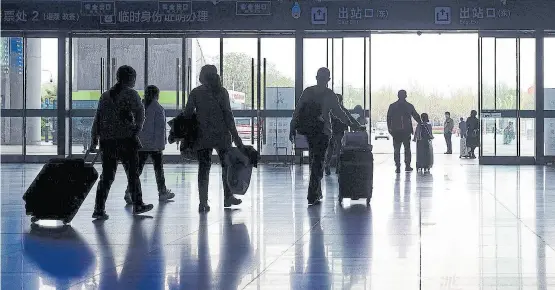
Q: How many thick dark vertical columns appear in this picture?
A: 3